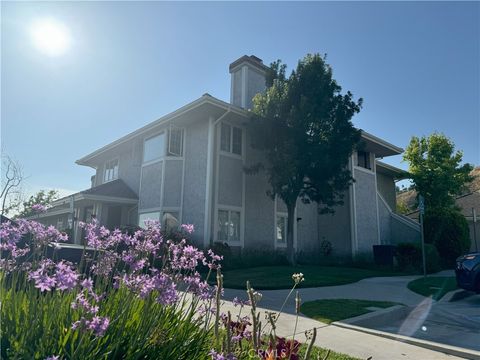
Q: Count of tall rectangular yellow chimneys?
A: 0